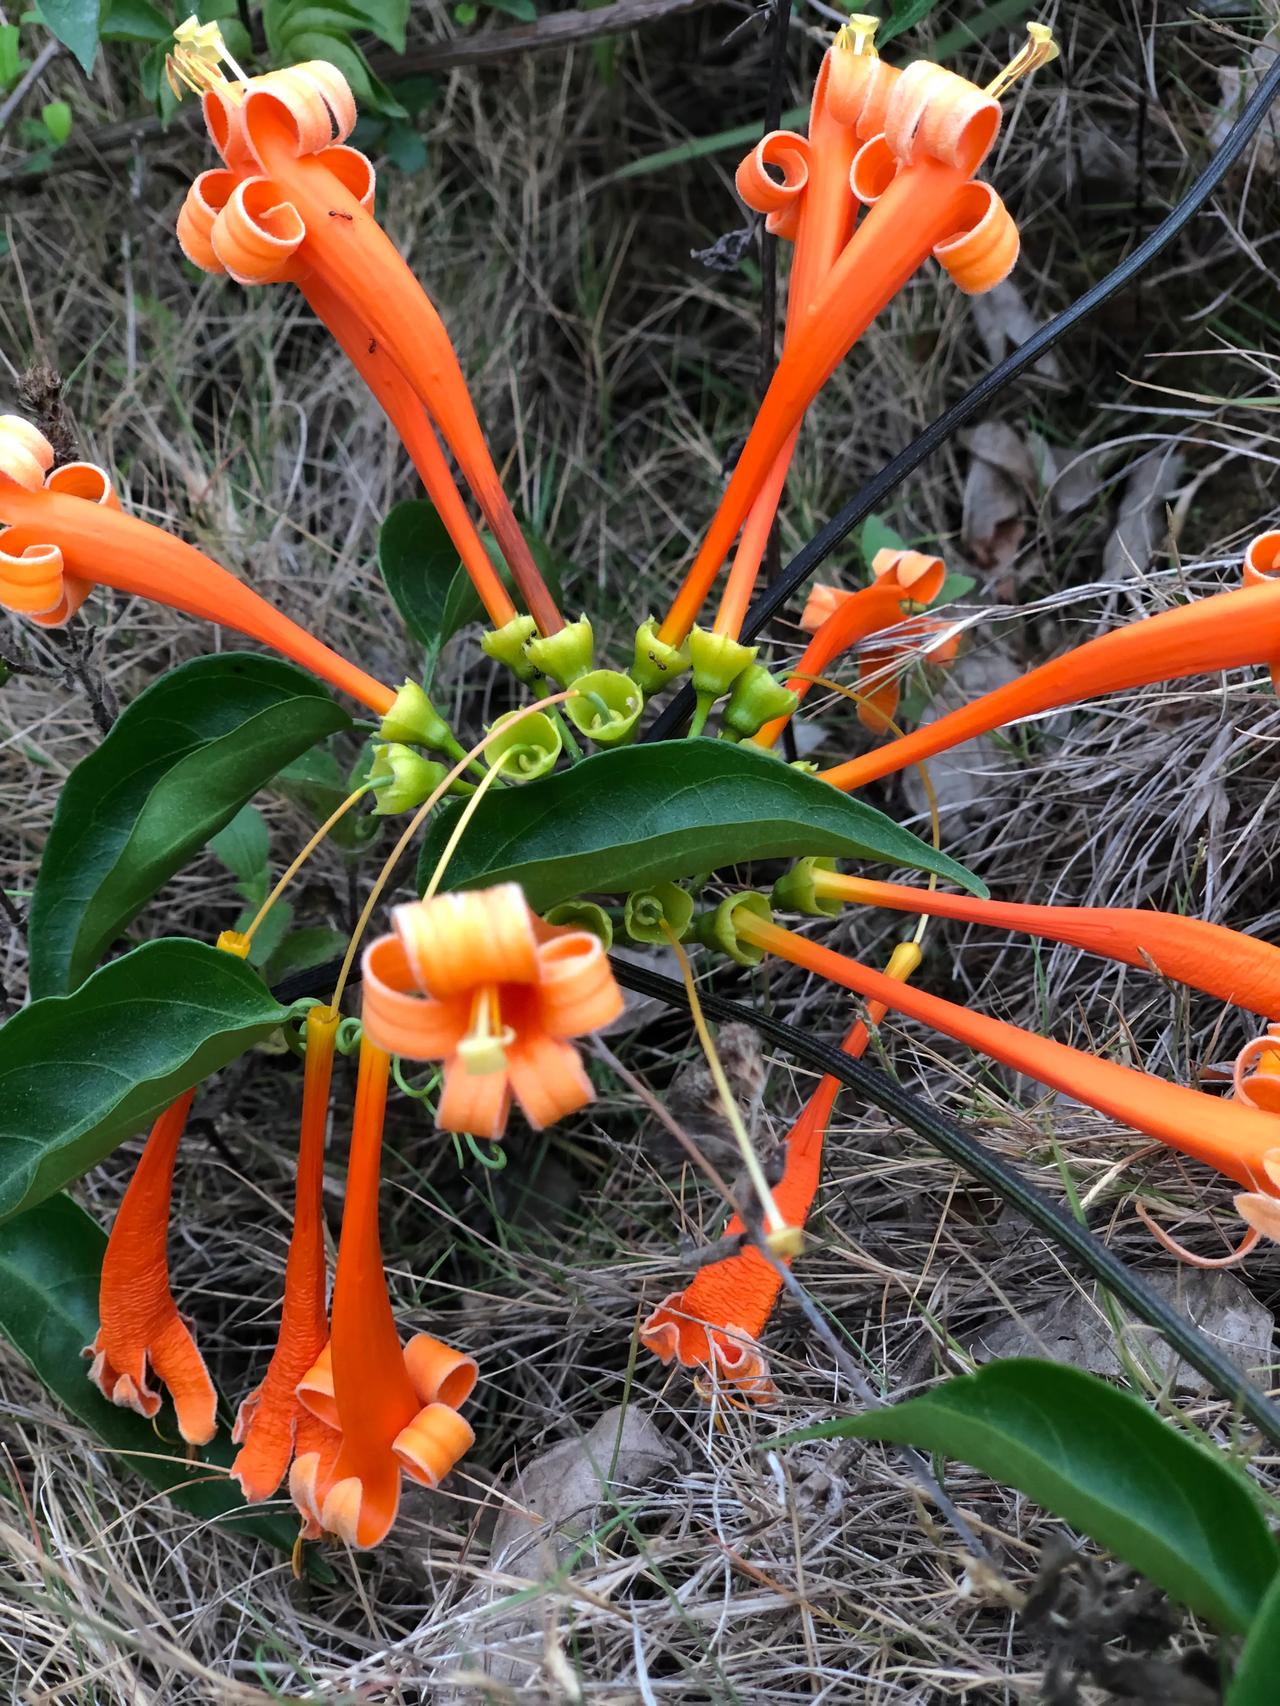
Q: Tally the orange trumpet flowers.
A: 14